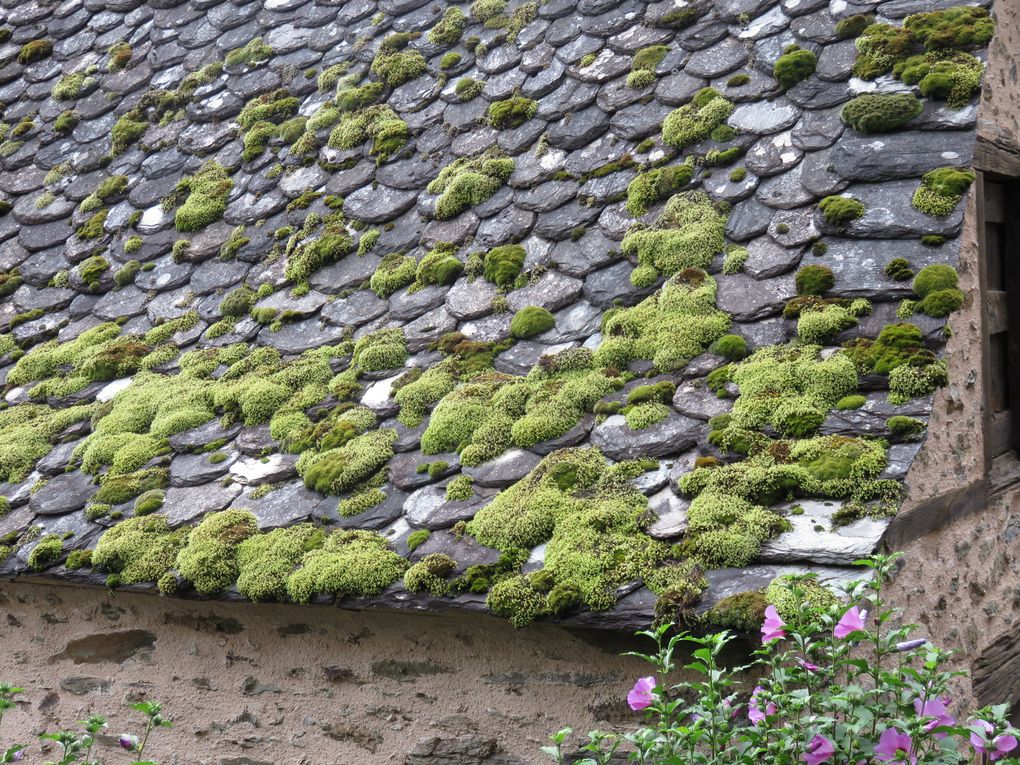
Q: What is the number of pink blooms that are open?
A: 8